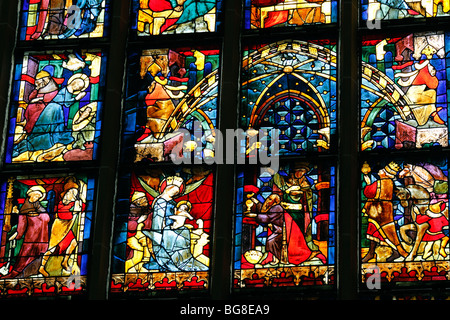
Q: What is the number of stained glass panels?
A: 12